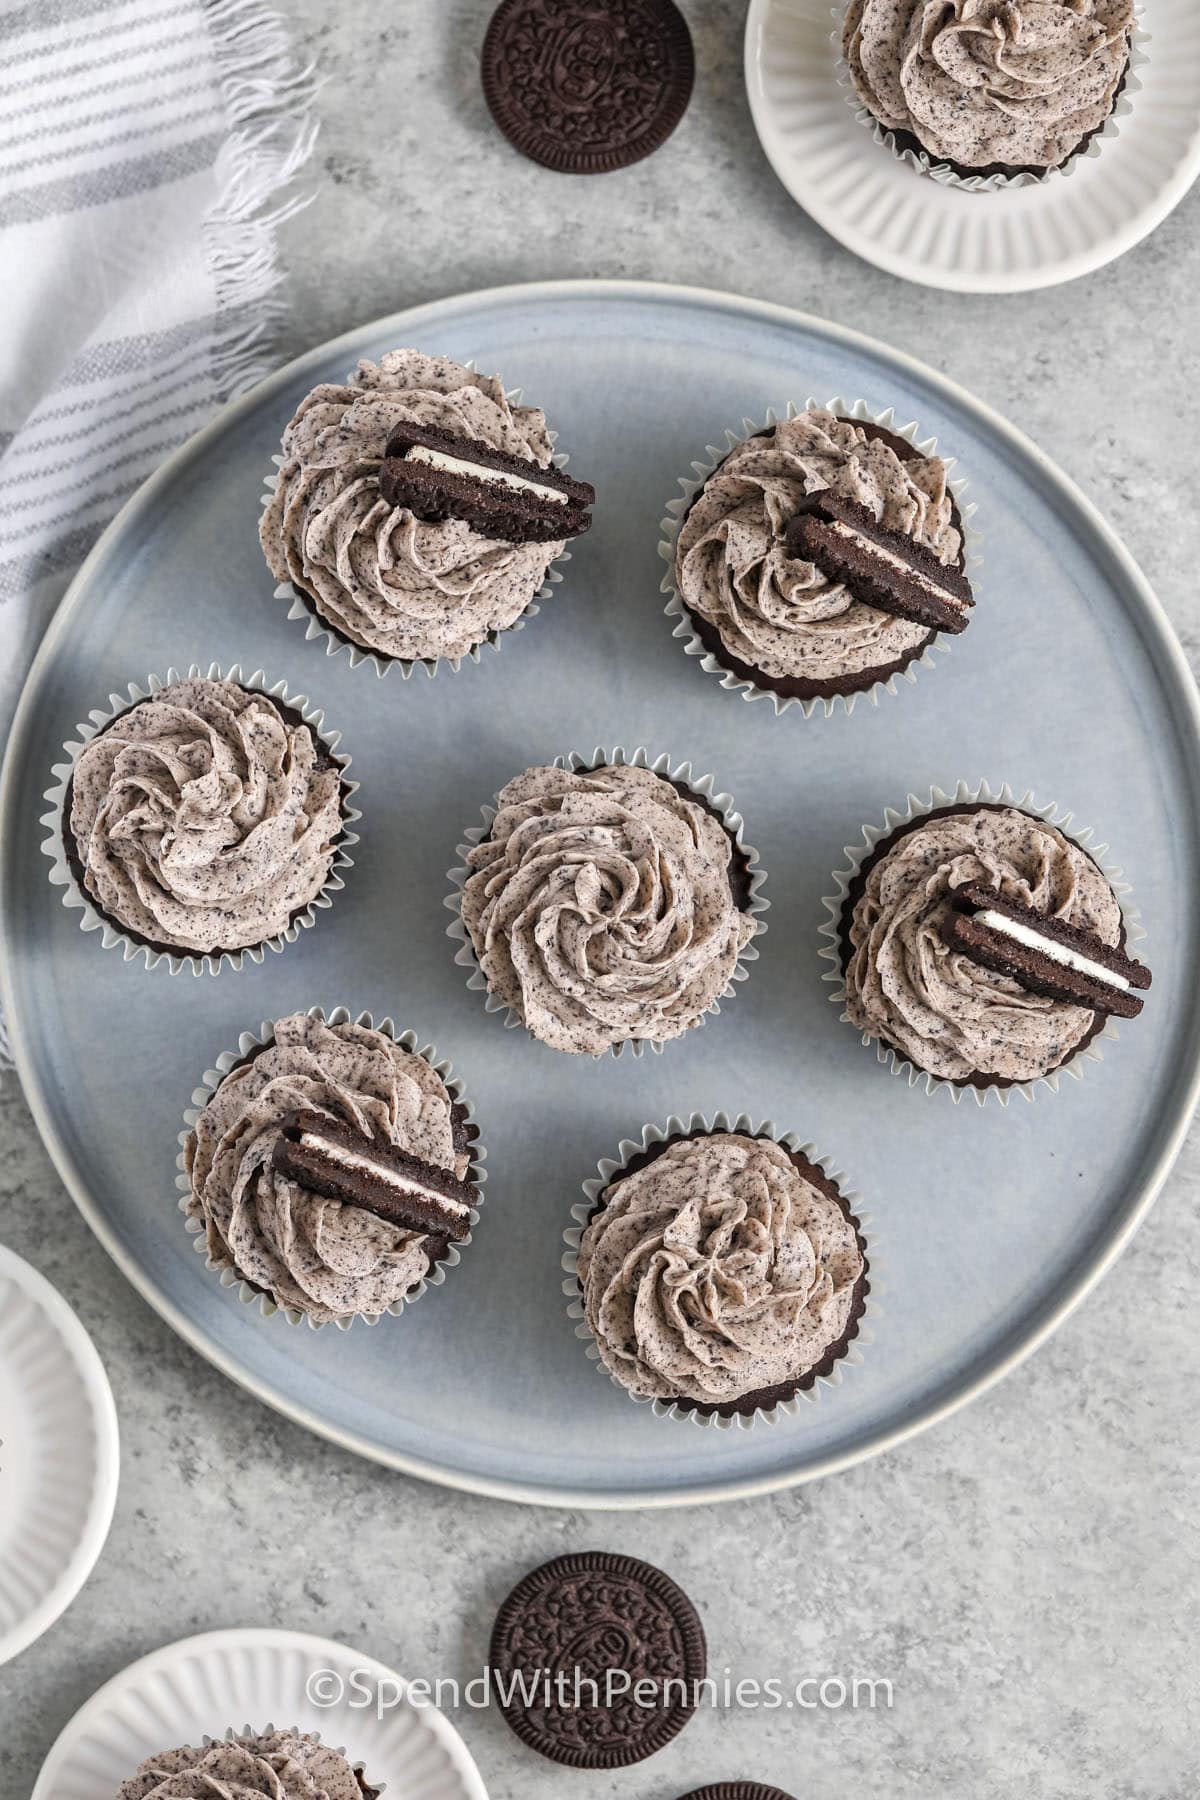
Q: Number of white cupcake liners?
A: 9